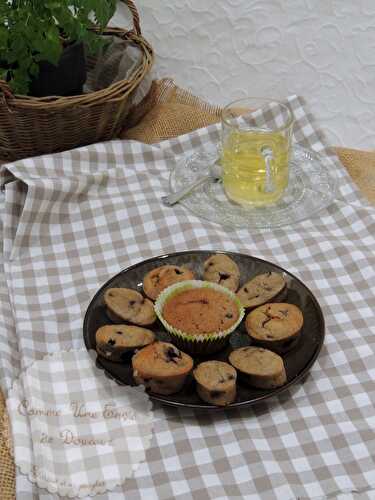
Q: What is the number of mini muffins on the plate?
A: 9